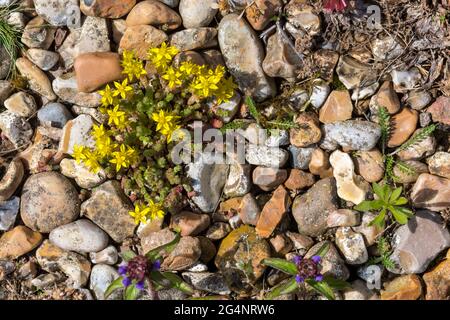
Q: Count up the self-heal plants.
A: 2